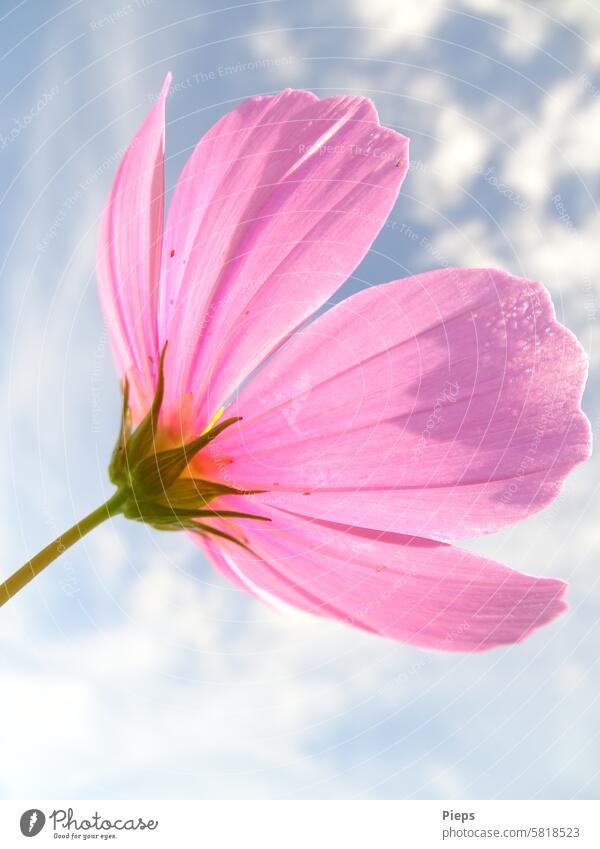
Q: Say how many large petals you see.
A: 4